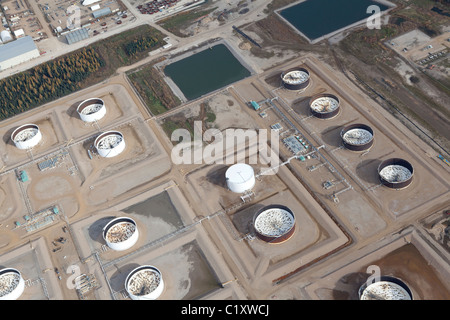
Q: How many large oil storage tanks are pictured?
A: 13